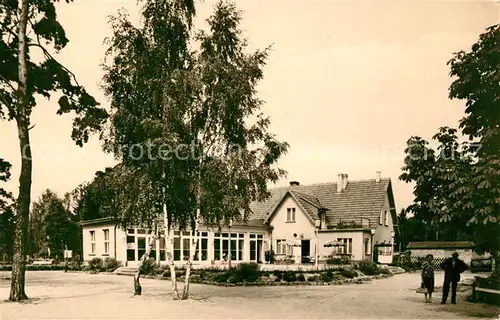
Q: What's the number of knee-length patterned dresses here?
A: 1